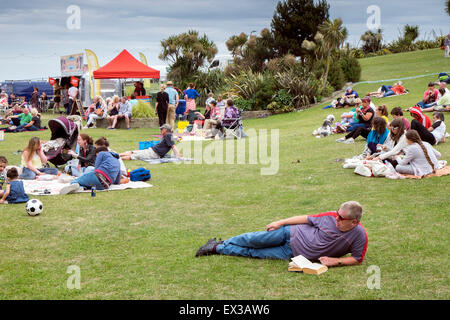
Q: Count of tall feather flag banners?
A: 2